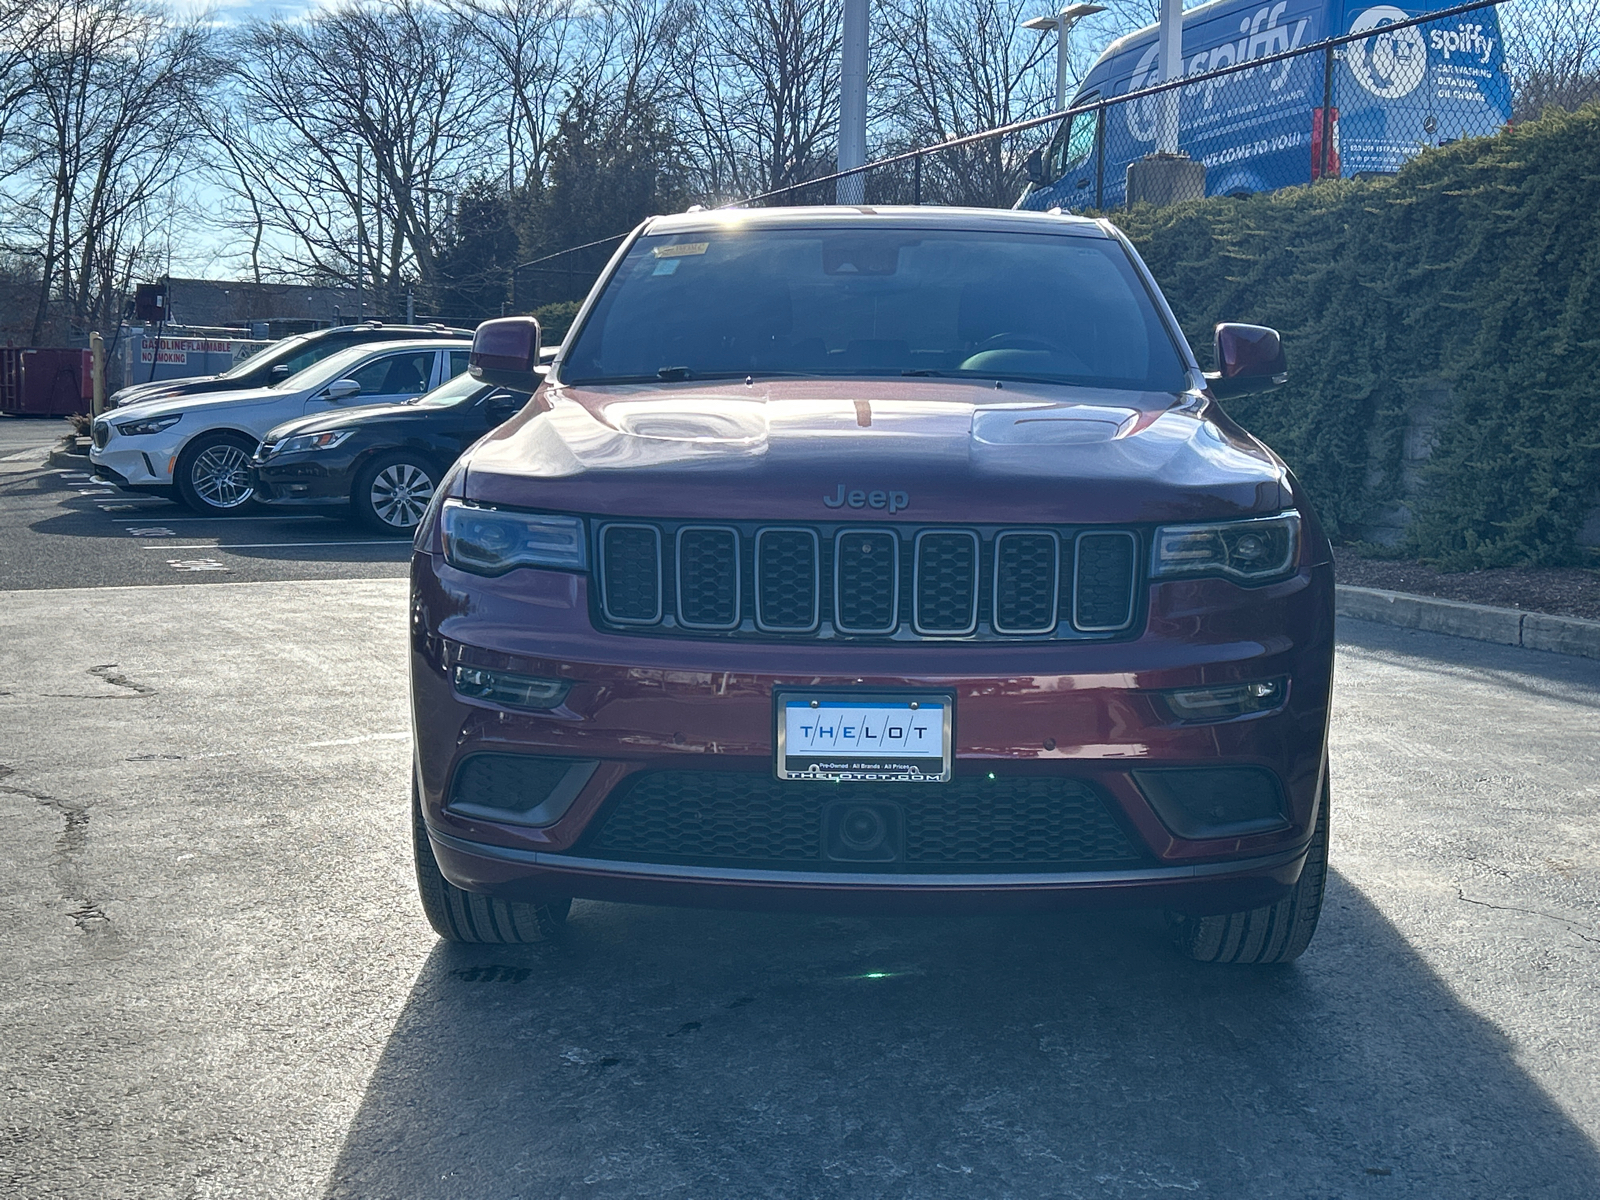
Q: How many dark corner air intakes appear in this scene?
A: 2